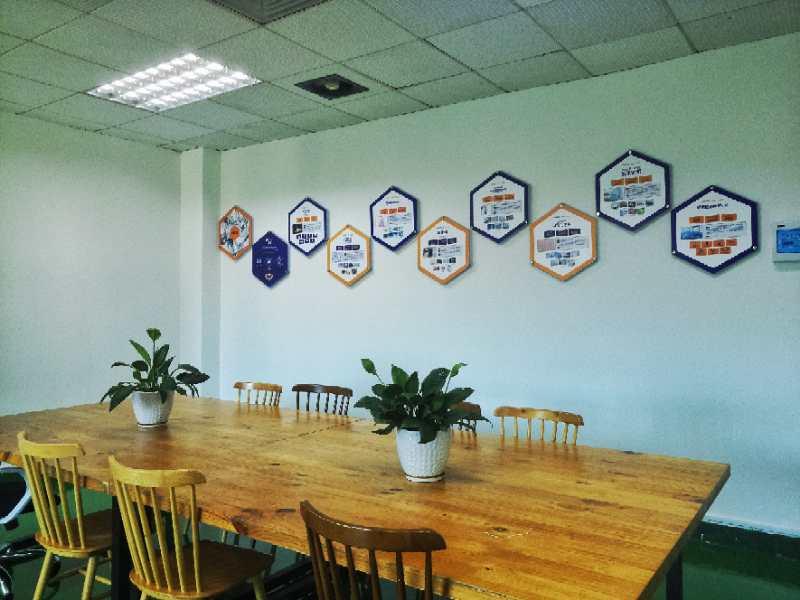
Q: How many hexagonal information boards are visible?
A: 10